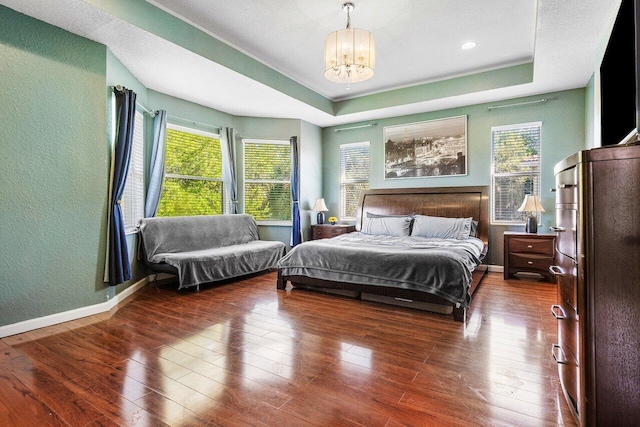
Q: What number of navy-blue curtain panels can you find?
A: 2